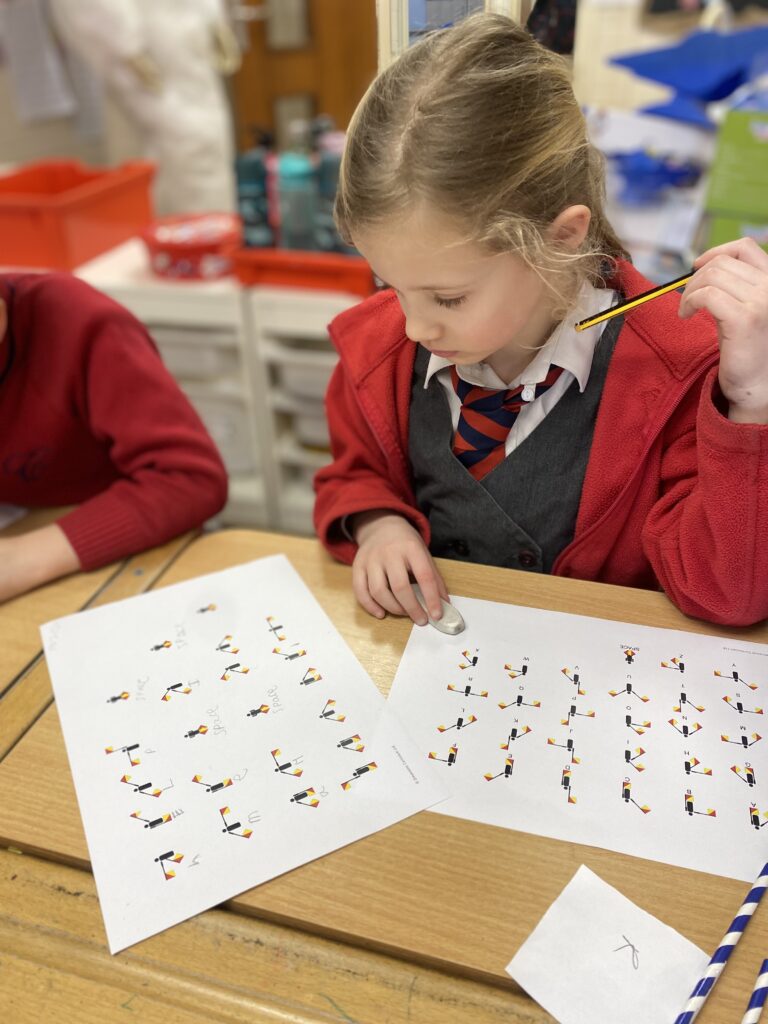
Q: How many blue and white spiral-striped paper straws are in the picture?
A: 2